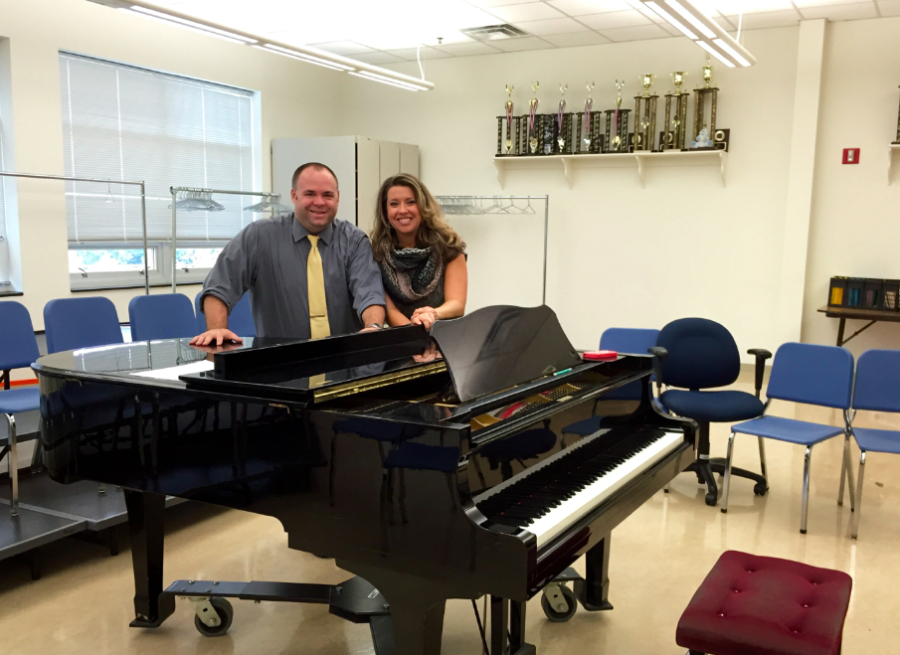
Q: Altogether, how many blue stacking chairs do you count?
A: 7